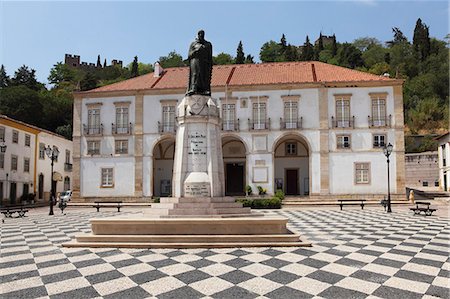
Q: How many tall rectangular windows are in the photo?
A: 8